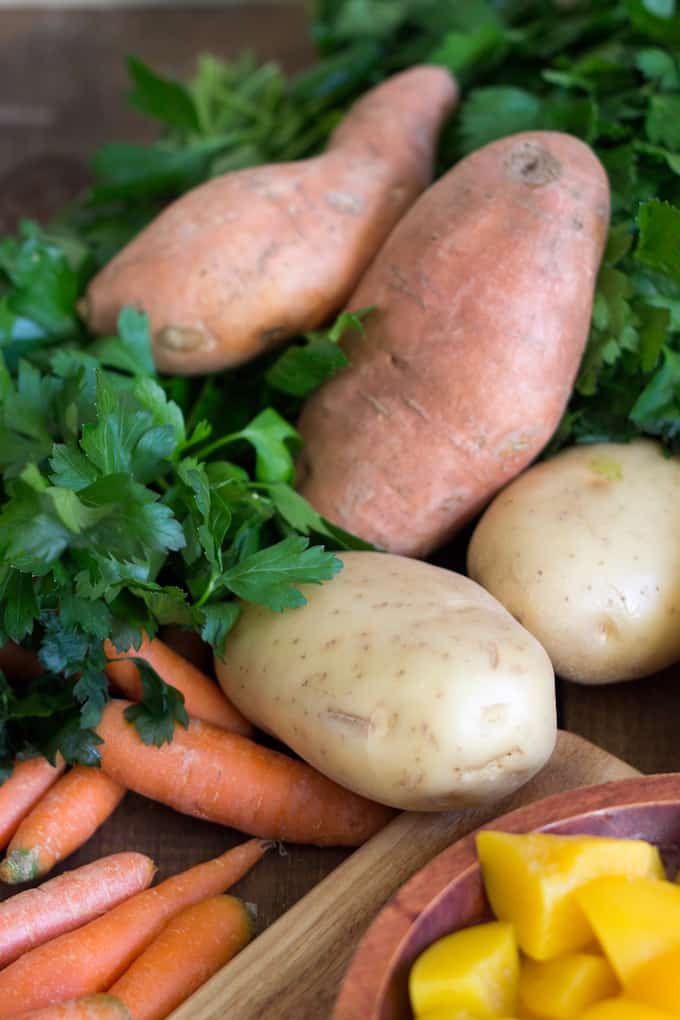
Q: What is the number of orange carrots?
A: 8